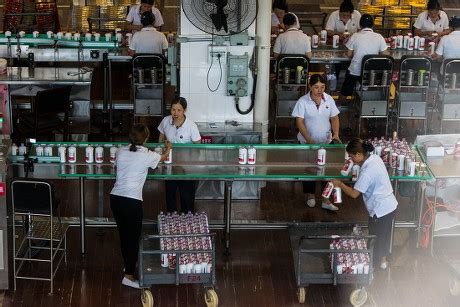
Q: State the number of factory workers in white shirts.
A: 12